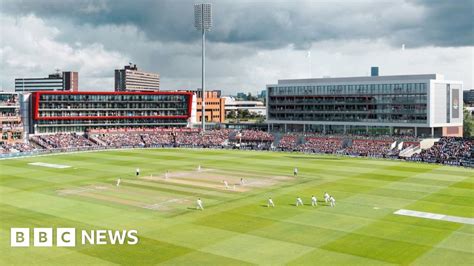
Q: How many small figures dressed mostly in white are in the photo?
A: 11